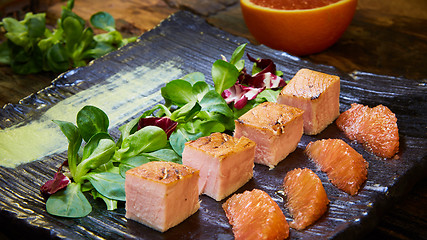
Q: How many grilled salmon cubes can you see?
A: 4